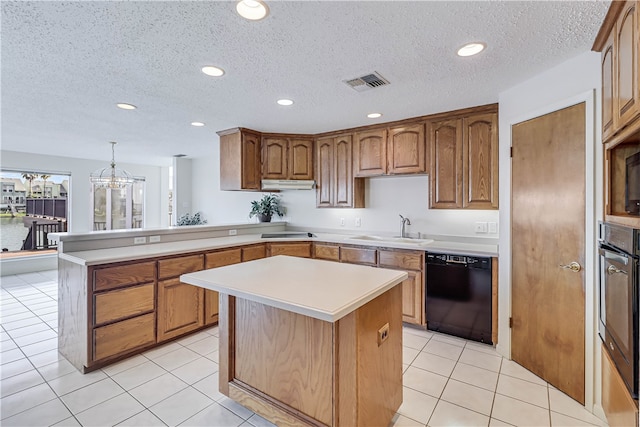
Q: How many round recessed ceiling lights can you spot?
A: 7